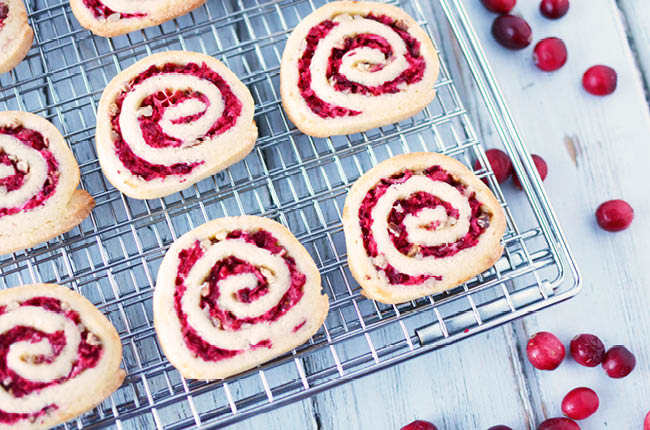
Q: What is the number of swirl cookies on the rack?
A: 8